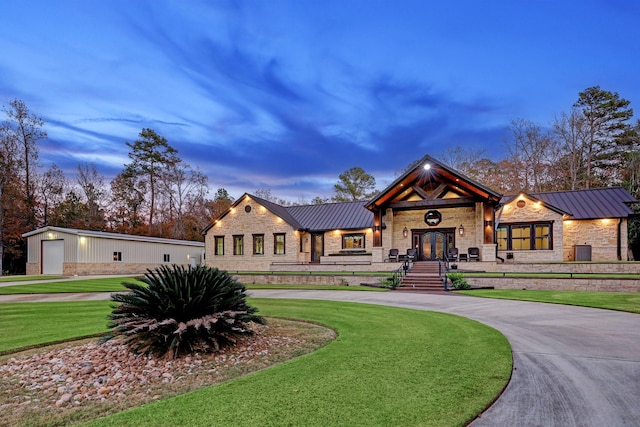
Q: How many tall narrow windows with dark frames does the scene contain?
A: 4